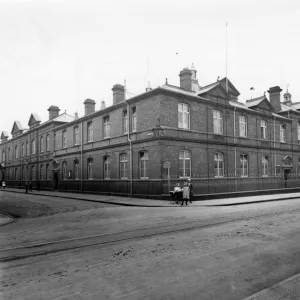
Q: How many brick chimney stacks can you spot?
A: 5